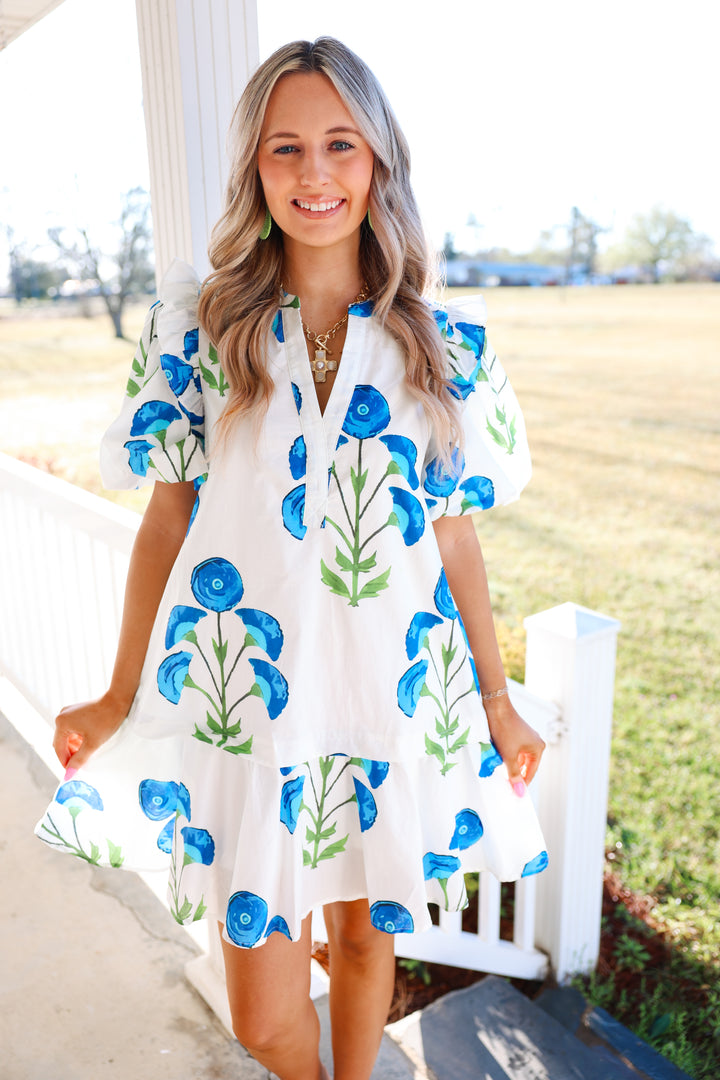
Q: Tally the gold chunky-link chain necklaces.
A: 1